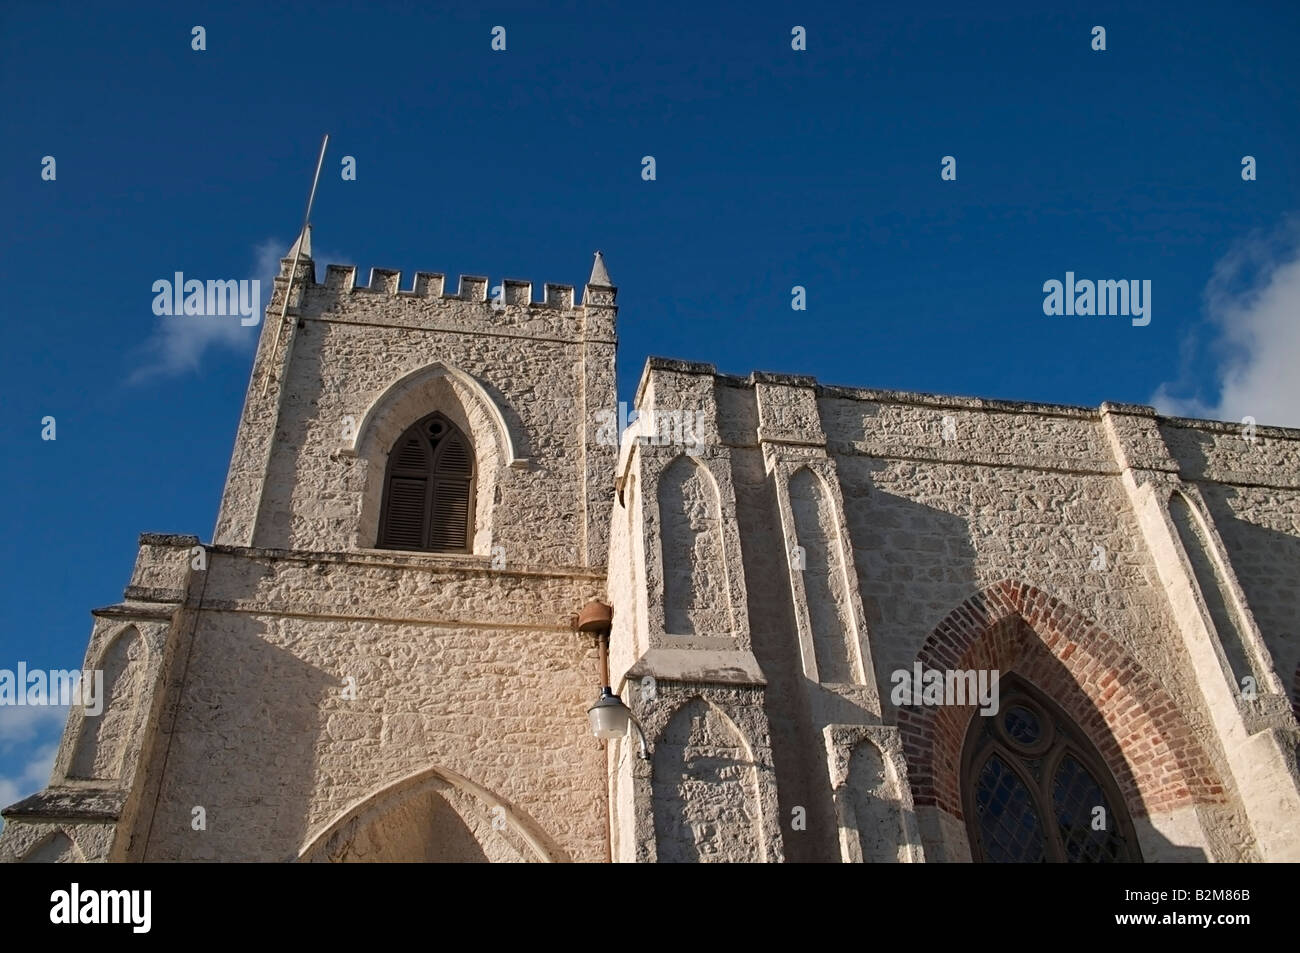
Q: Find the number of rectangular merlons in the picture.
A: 6